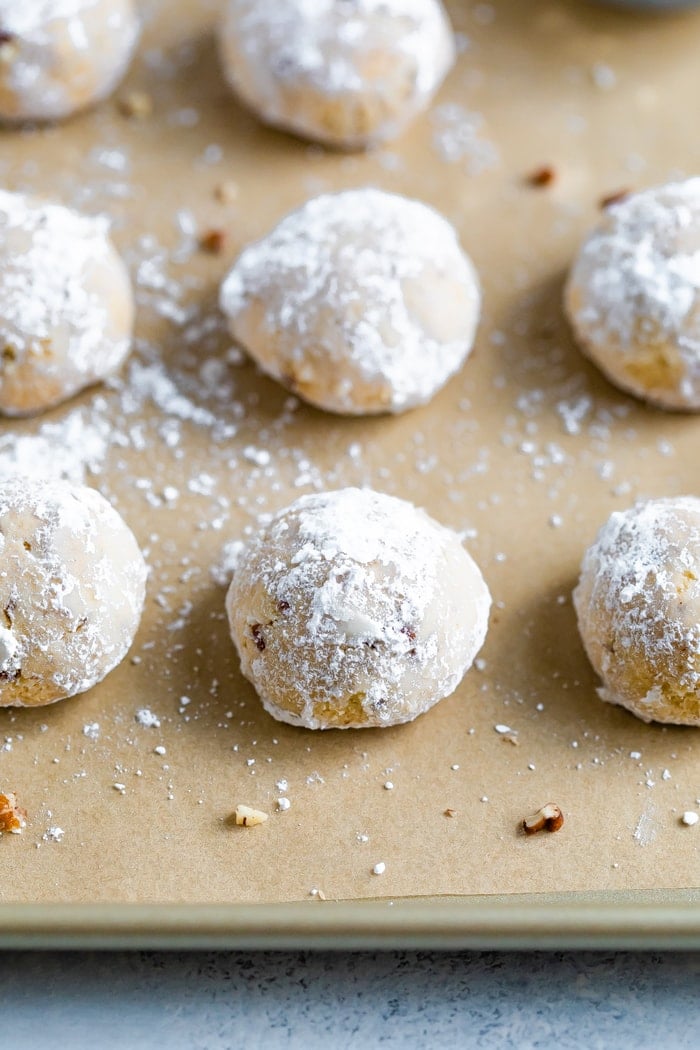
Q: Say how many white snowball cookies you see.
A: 8